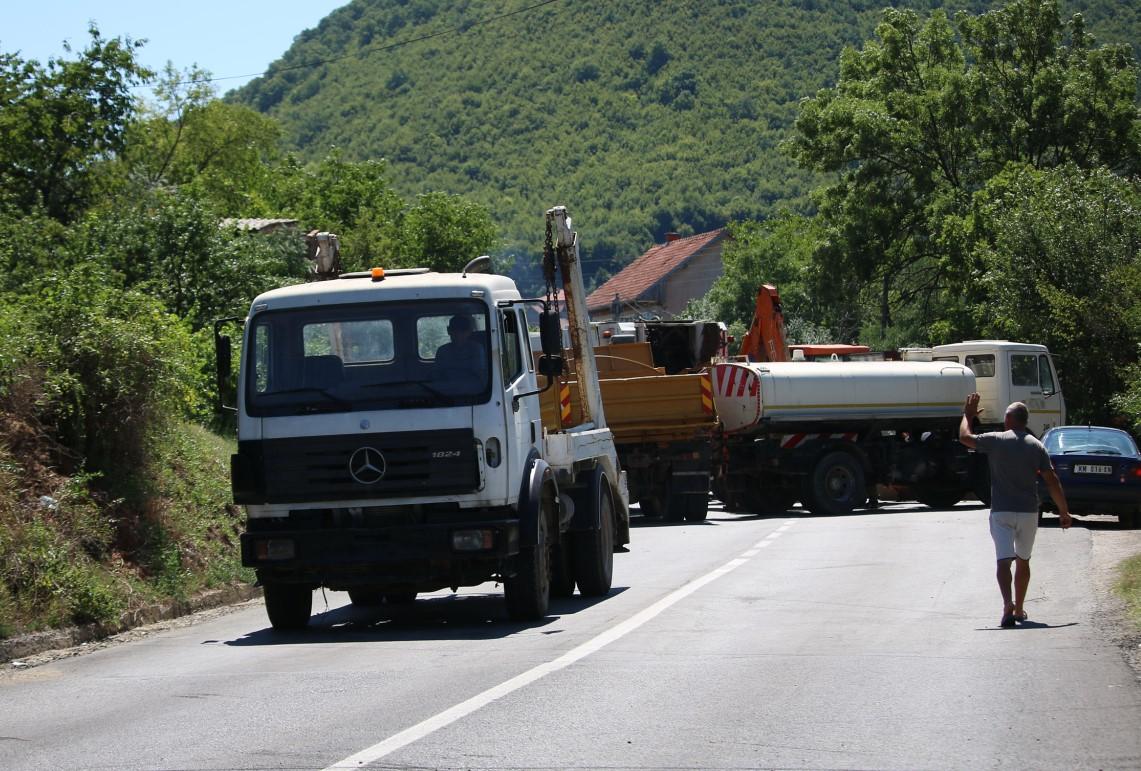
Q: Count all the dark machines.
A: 1